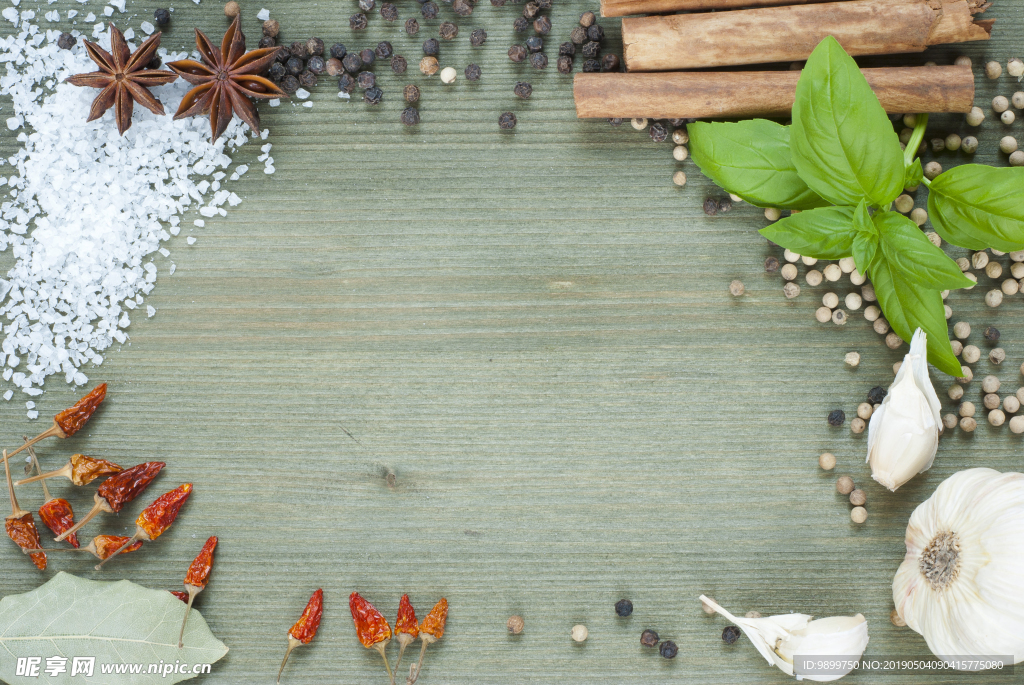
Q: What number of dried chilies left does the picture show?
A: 13